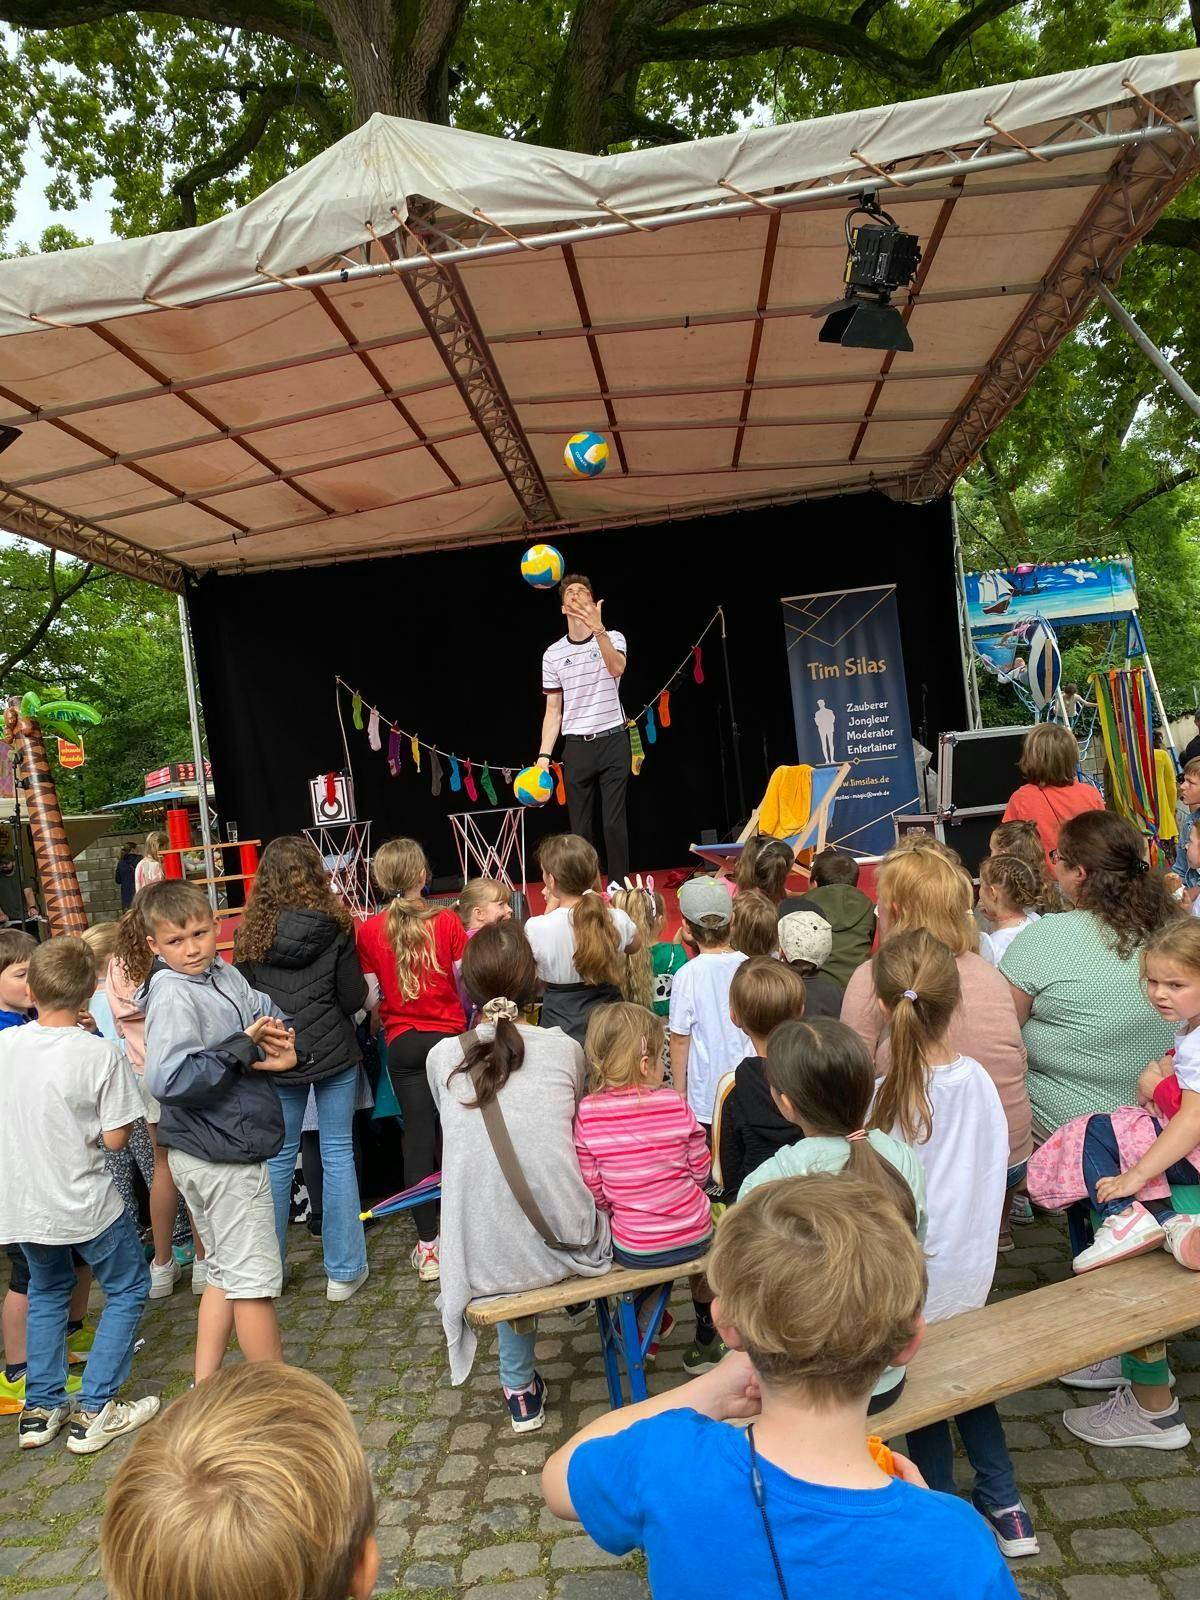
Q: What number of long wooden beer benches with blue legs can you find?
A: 2